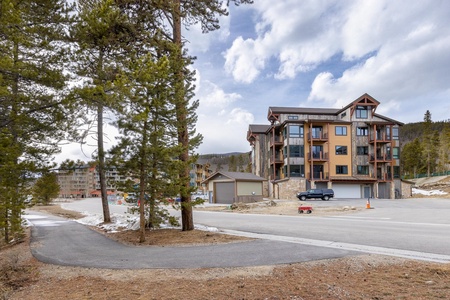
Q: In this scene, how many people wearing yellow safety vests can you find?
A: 0